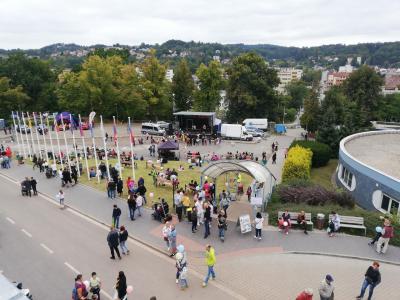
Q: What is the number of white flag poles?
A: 15